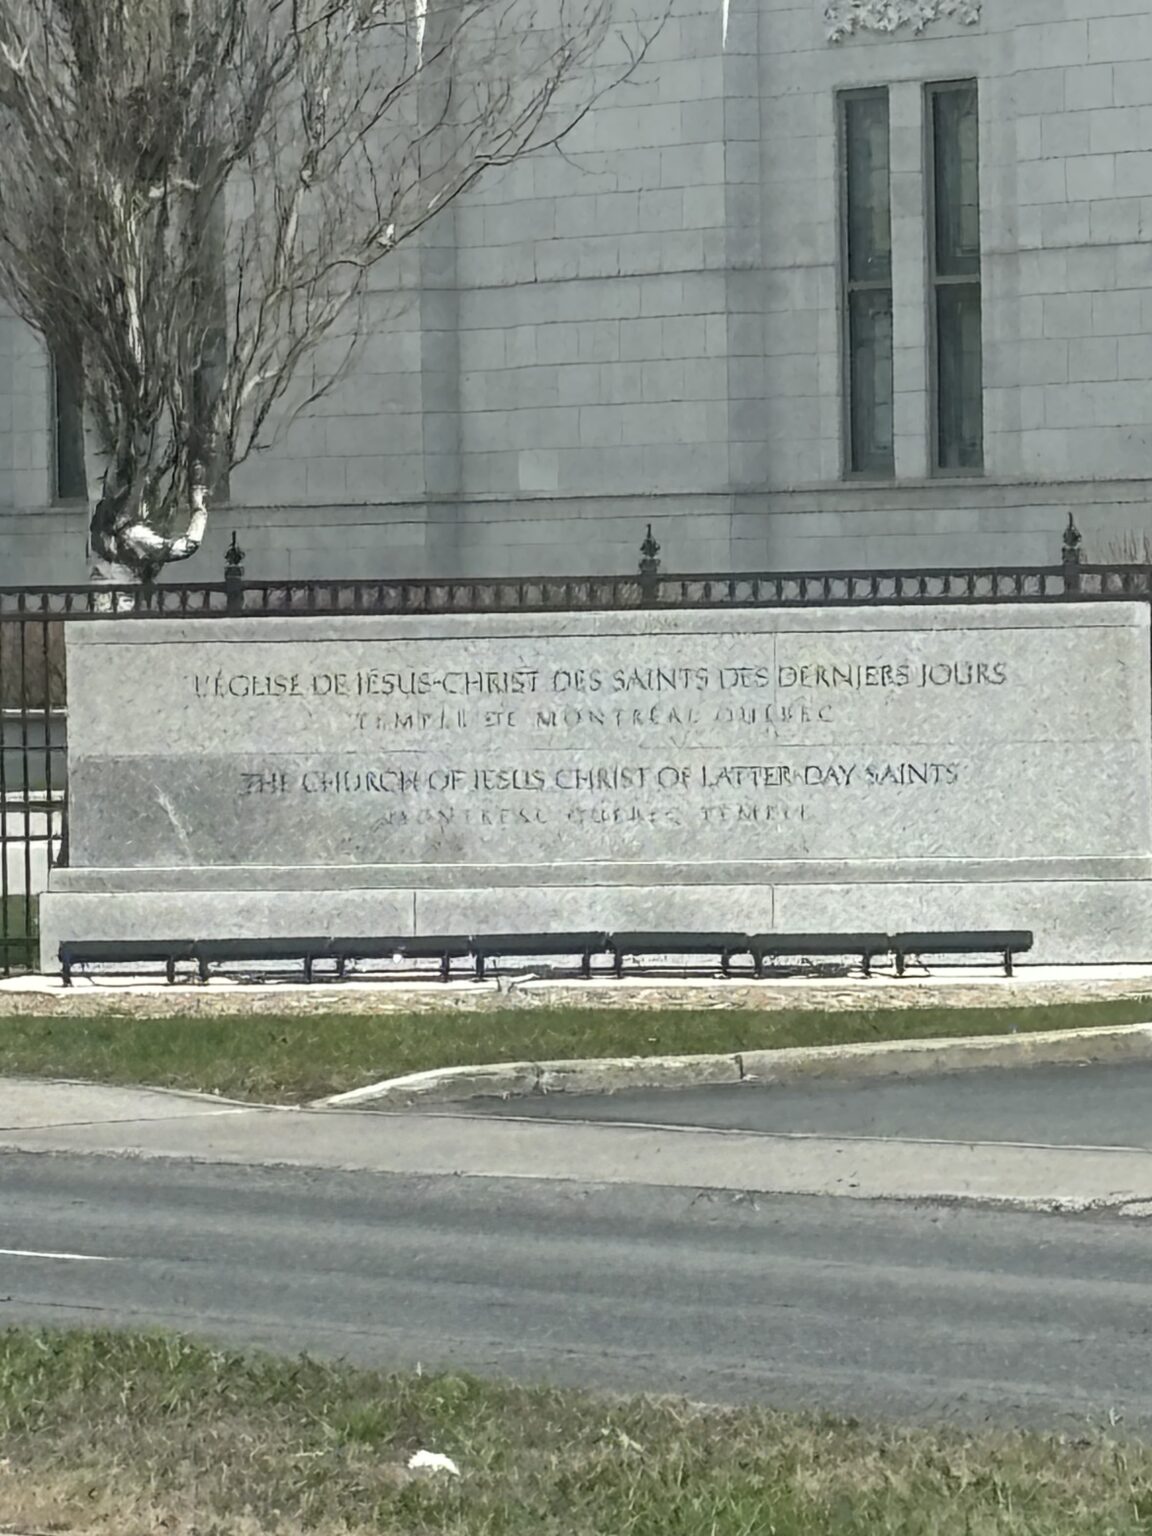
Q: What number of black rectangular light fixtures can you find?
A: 7